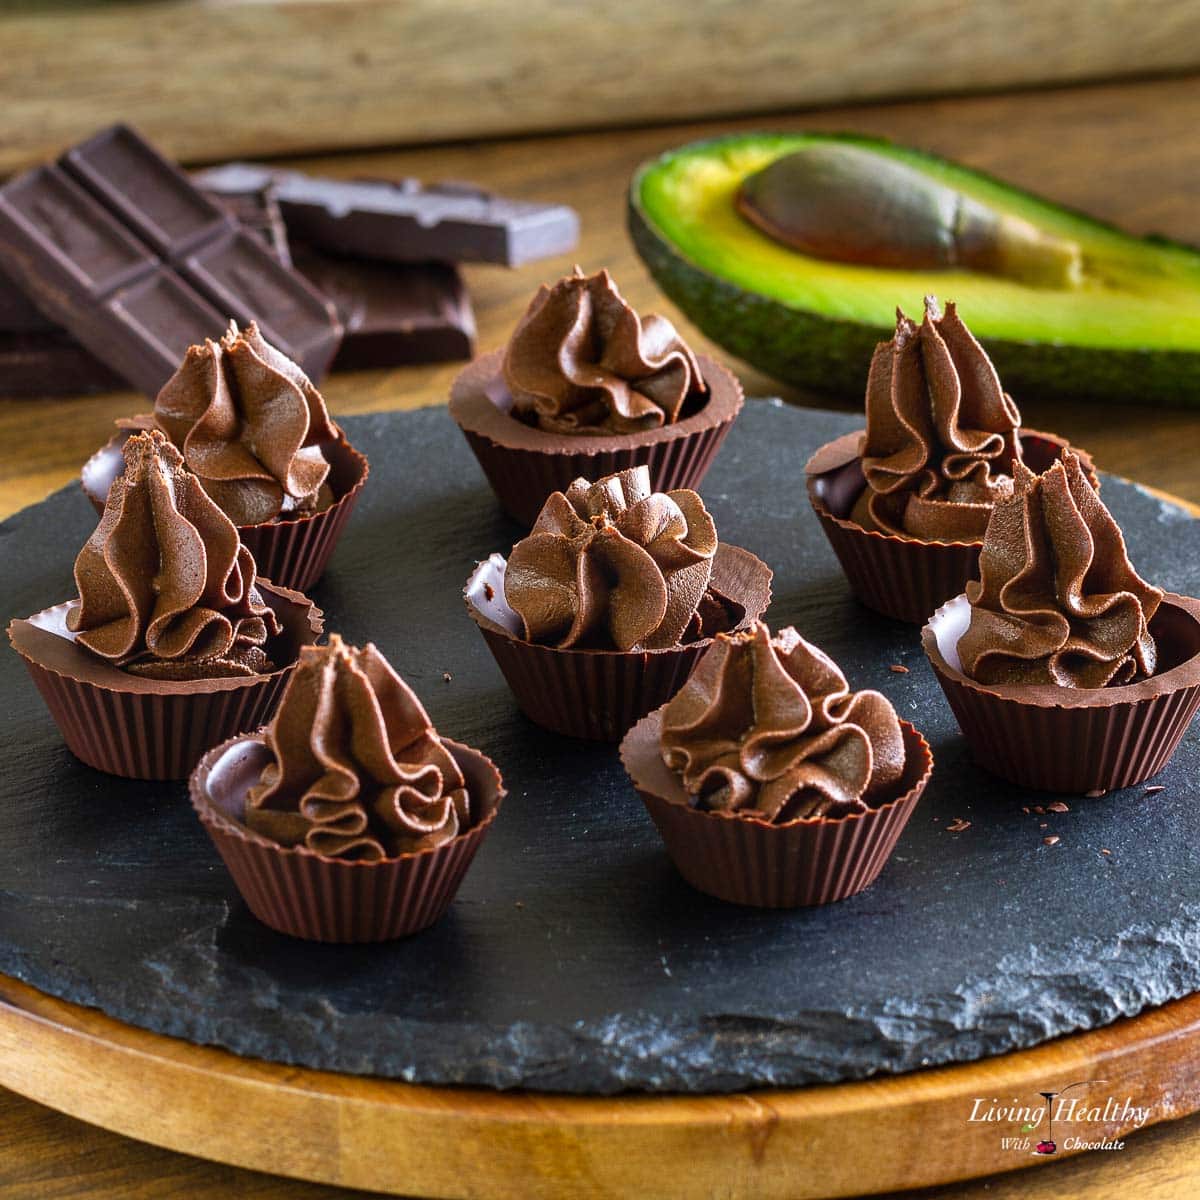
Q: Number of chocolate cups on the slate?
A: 8